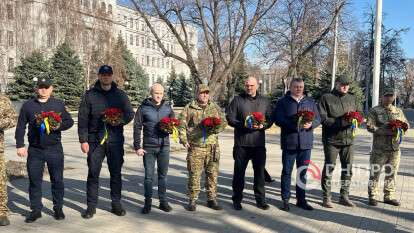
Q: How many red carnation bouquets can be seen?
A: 8